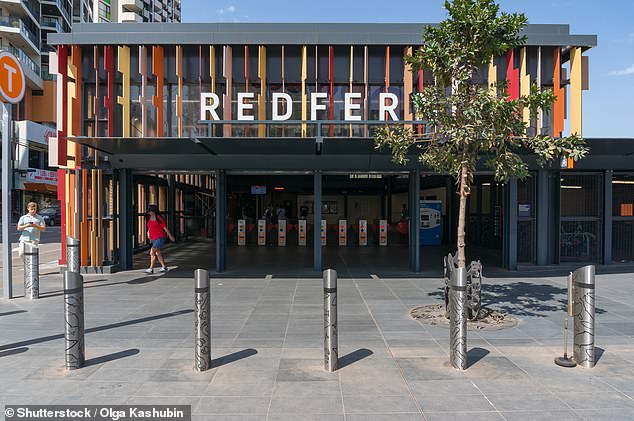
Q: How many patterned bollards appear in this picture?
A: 7